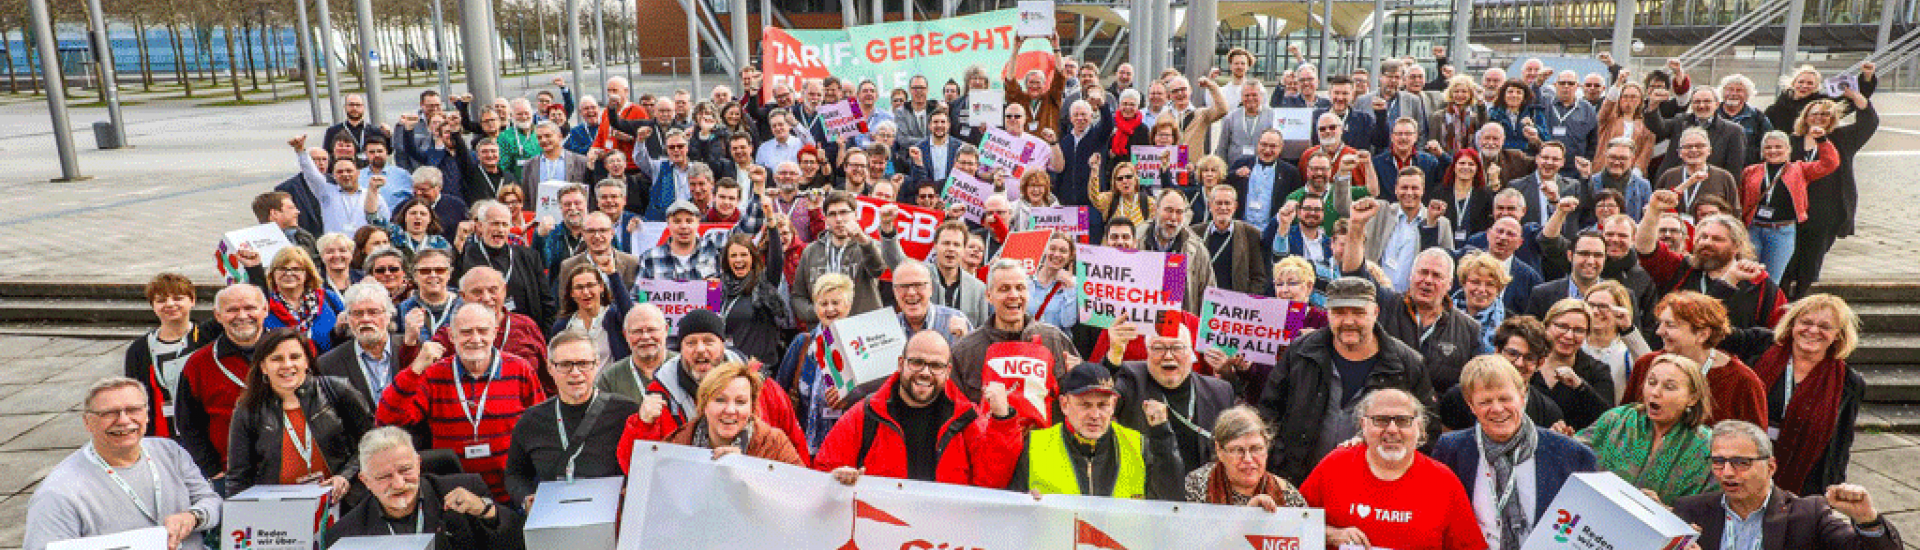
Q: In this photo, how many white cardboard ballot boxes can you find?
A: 11